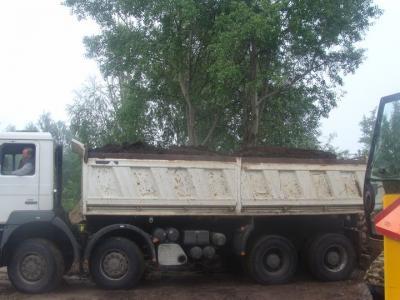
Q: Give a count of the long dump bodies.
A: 1